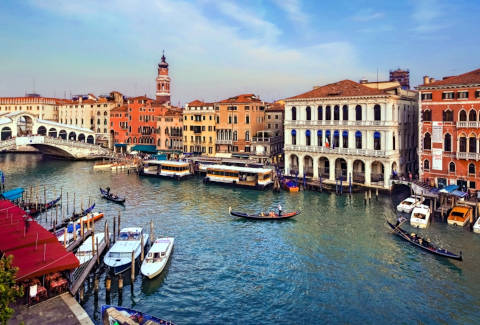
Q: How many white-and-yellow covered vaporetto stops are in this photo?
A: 2